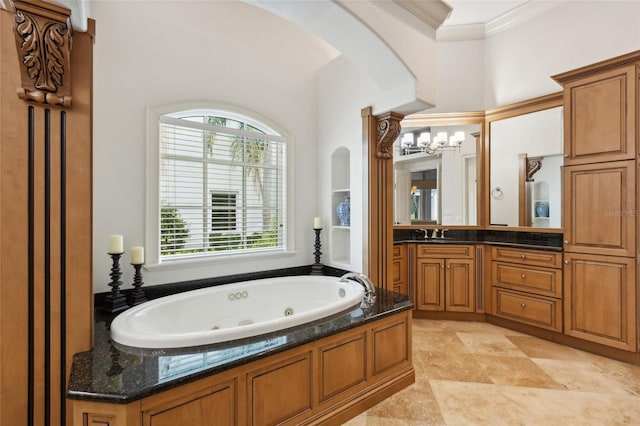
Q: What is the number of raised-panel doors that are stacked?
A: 3